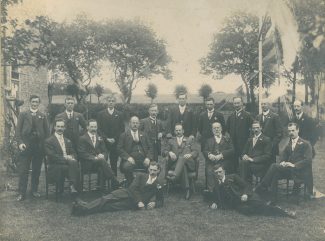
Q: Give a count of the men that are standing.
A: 9